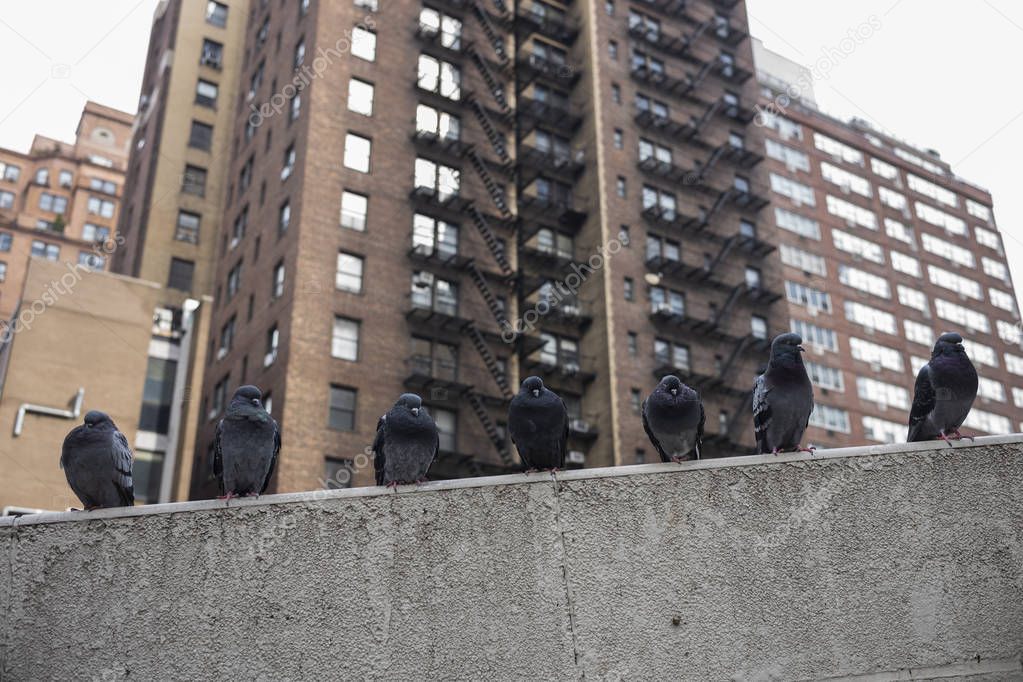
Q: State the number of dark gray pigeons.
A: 7